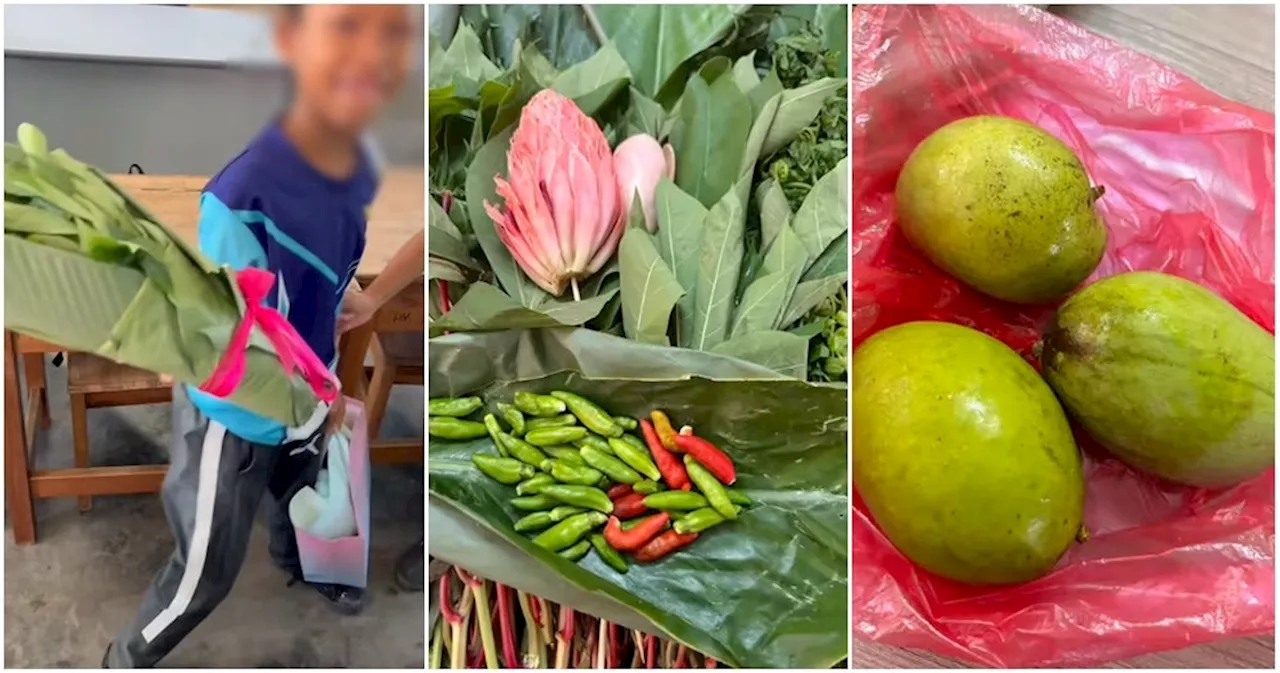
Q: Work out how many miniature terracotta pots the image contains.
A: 0